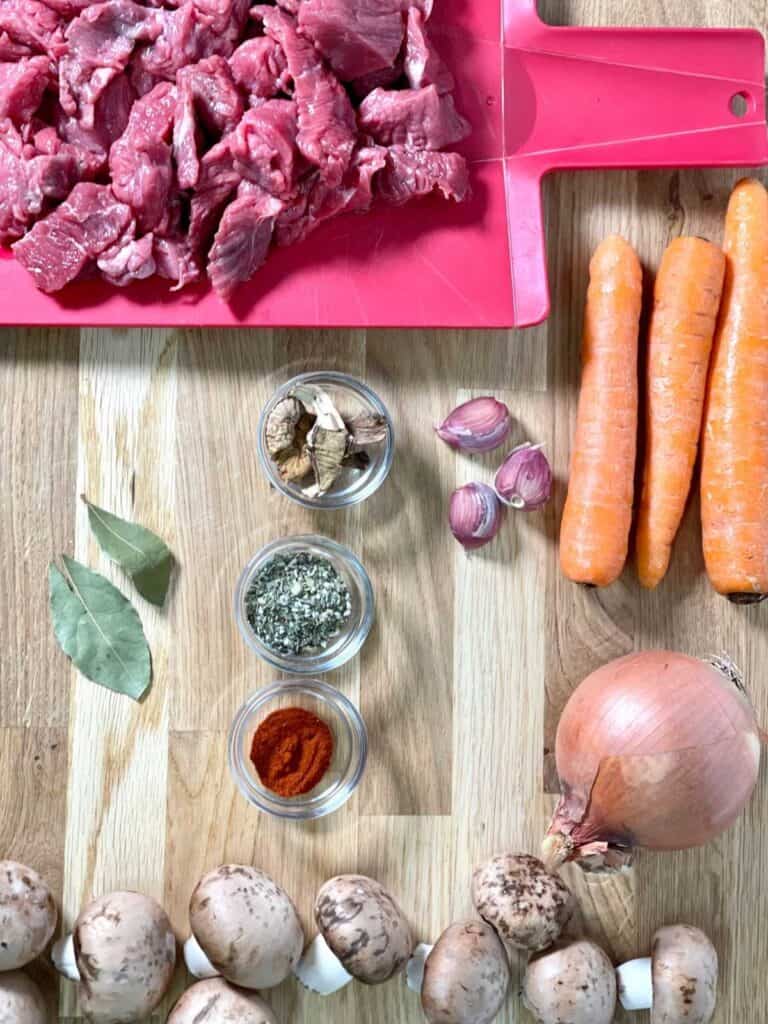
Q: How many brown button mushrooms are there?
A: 10